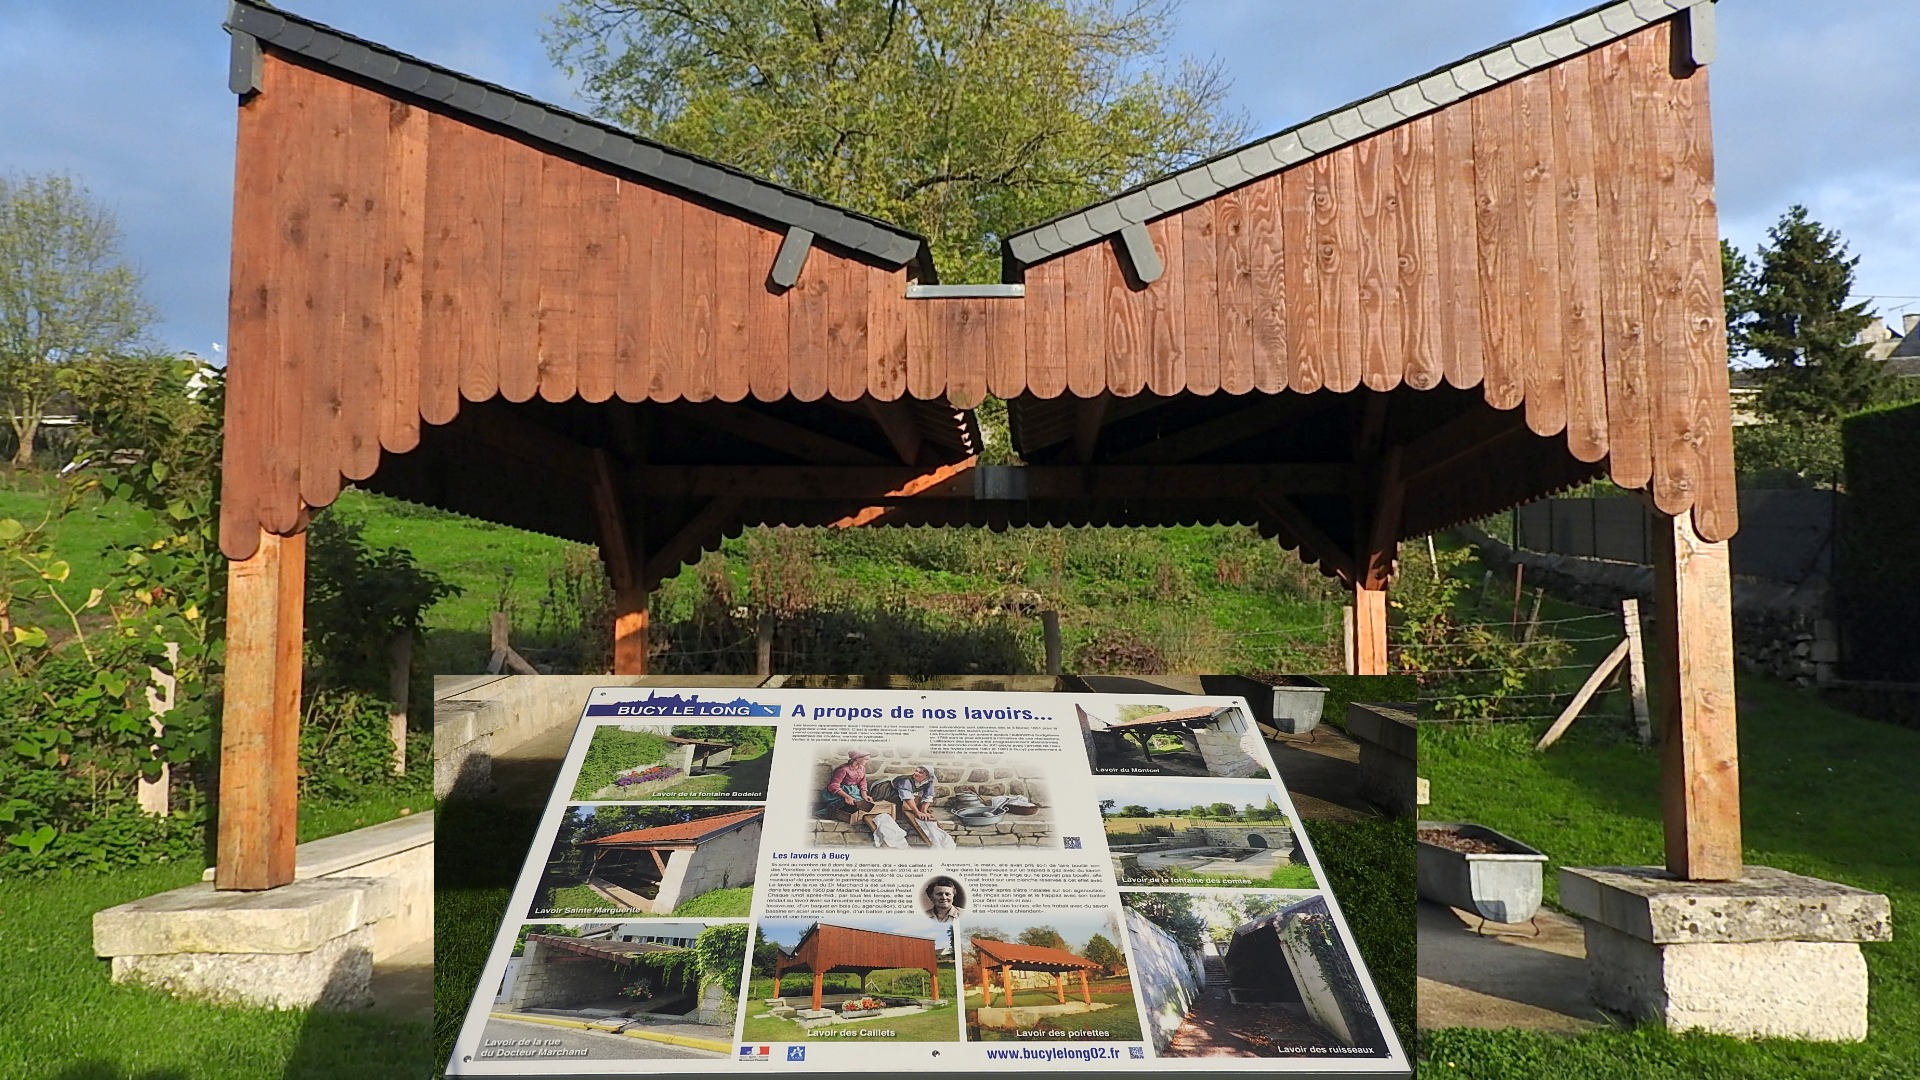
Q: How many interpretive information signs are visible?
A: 1